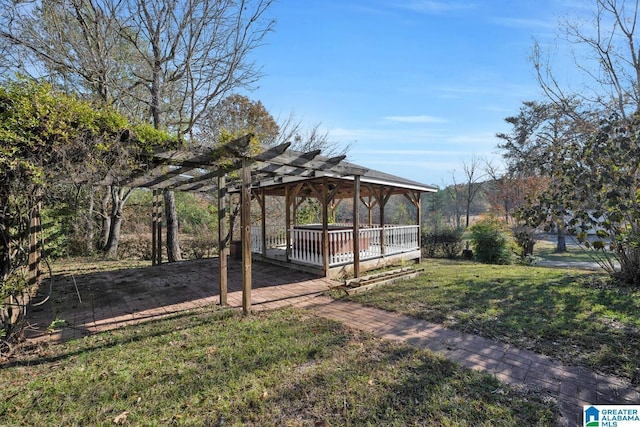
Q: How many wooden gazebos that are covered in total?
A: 1